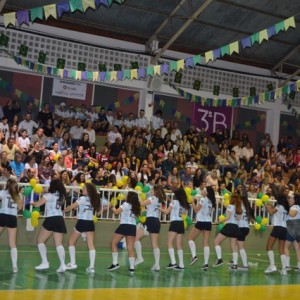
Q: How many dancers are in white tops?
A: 11